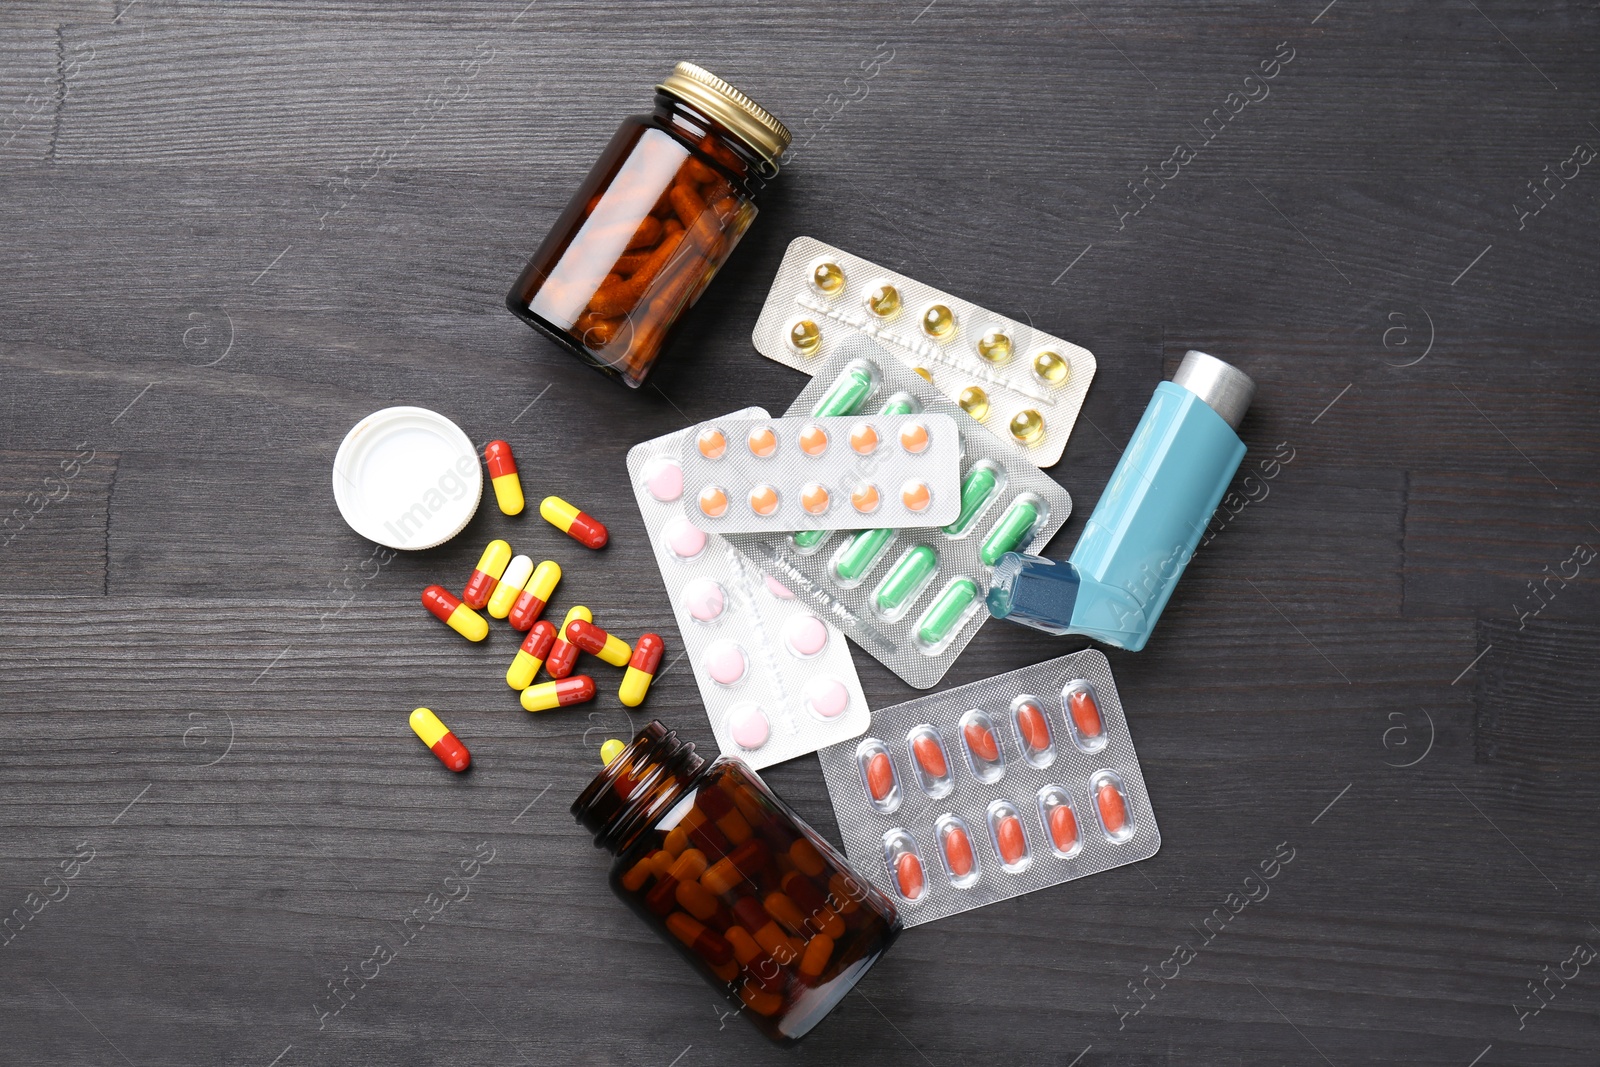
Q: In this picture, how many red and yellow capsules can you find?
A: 11